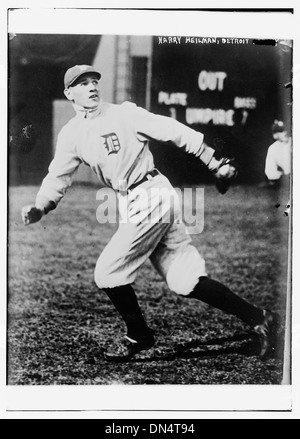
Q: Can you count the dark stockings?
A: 2